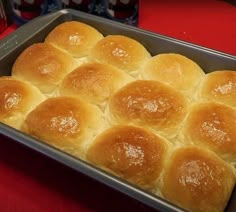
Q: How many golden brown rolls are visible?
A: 12